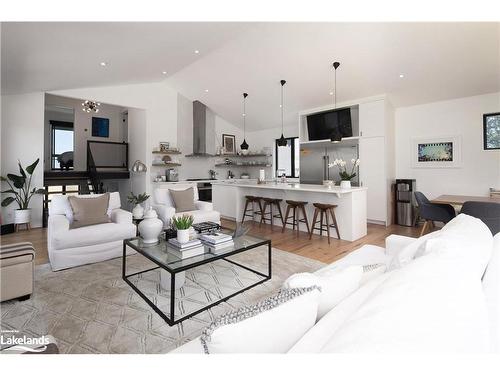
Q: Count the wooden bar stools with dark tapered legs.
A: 4